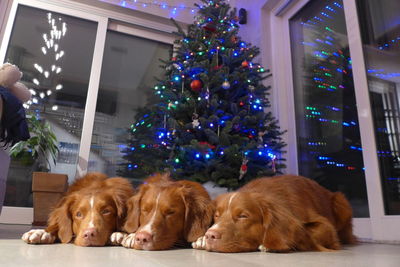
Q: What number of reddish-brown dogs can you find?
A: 3